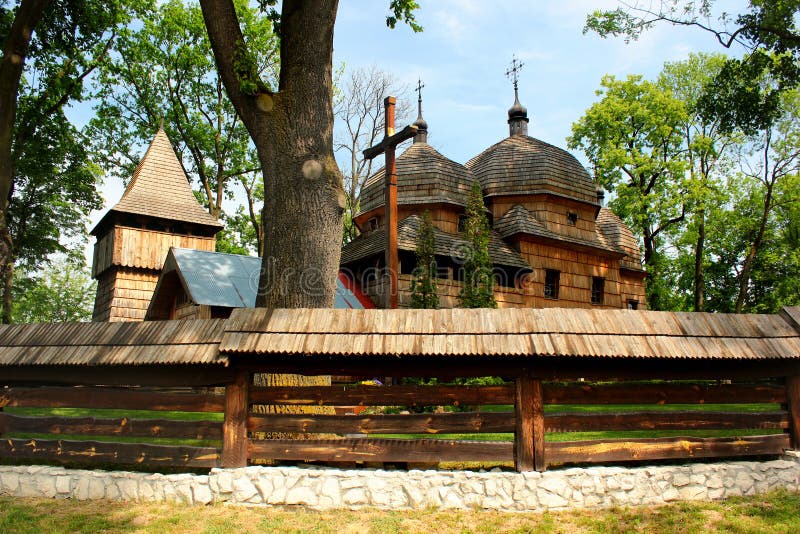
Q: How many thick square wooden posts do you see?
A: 3